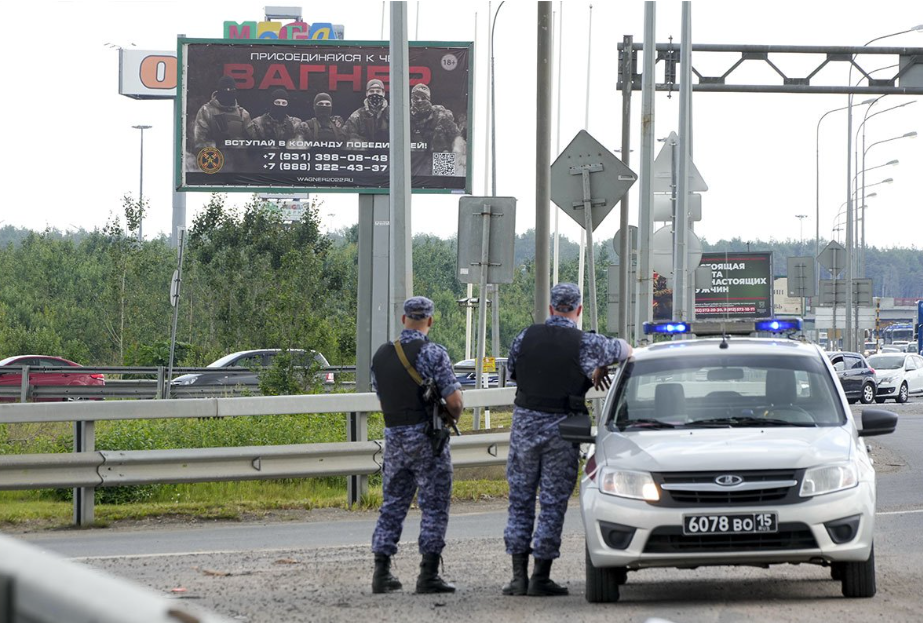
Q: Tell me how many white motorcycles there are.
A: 0